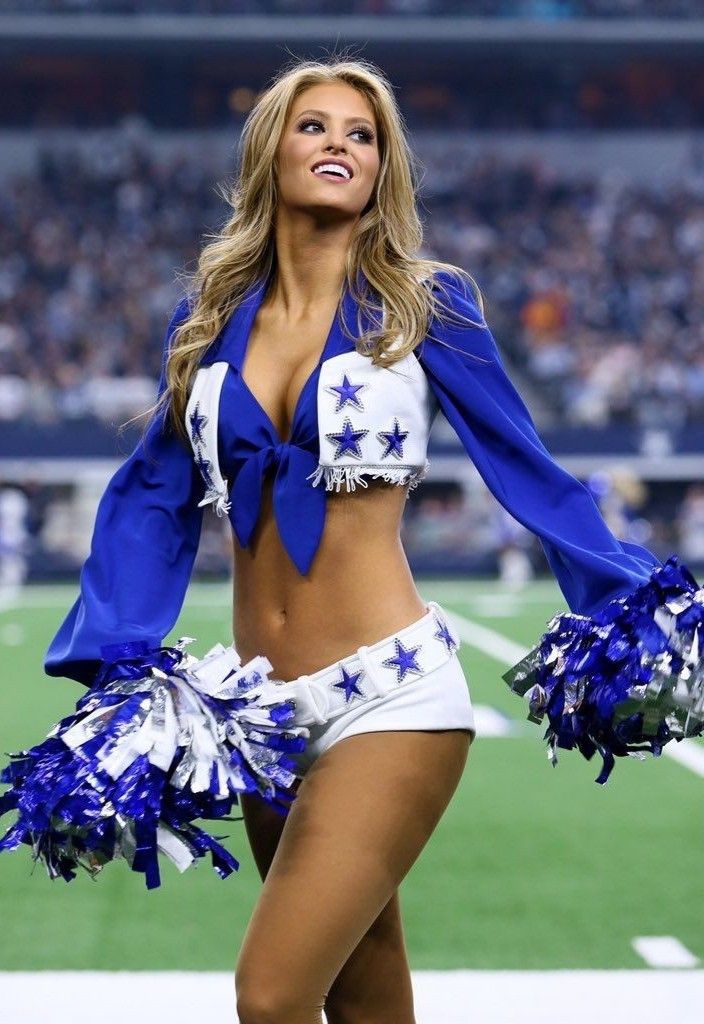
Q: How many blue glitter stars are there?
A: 8